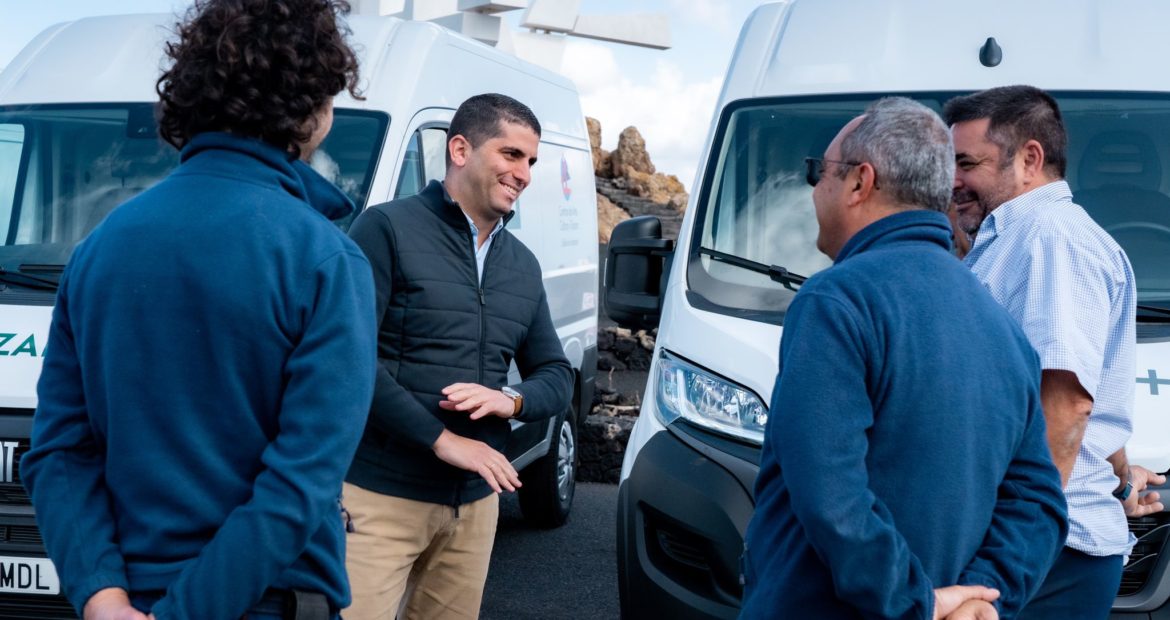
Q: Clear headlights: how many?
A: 1